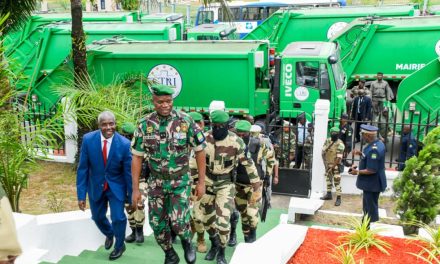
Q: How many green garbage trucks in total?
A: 6